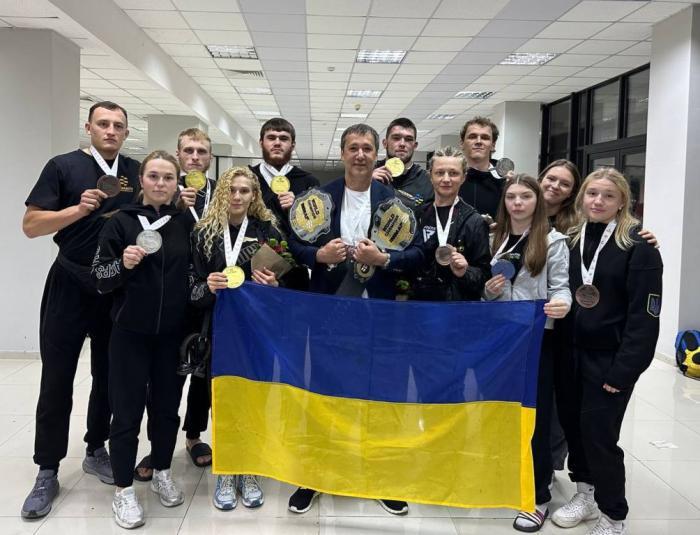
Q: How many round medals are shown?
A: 10